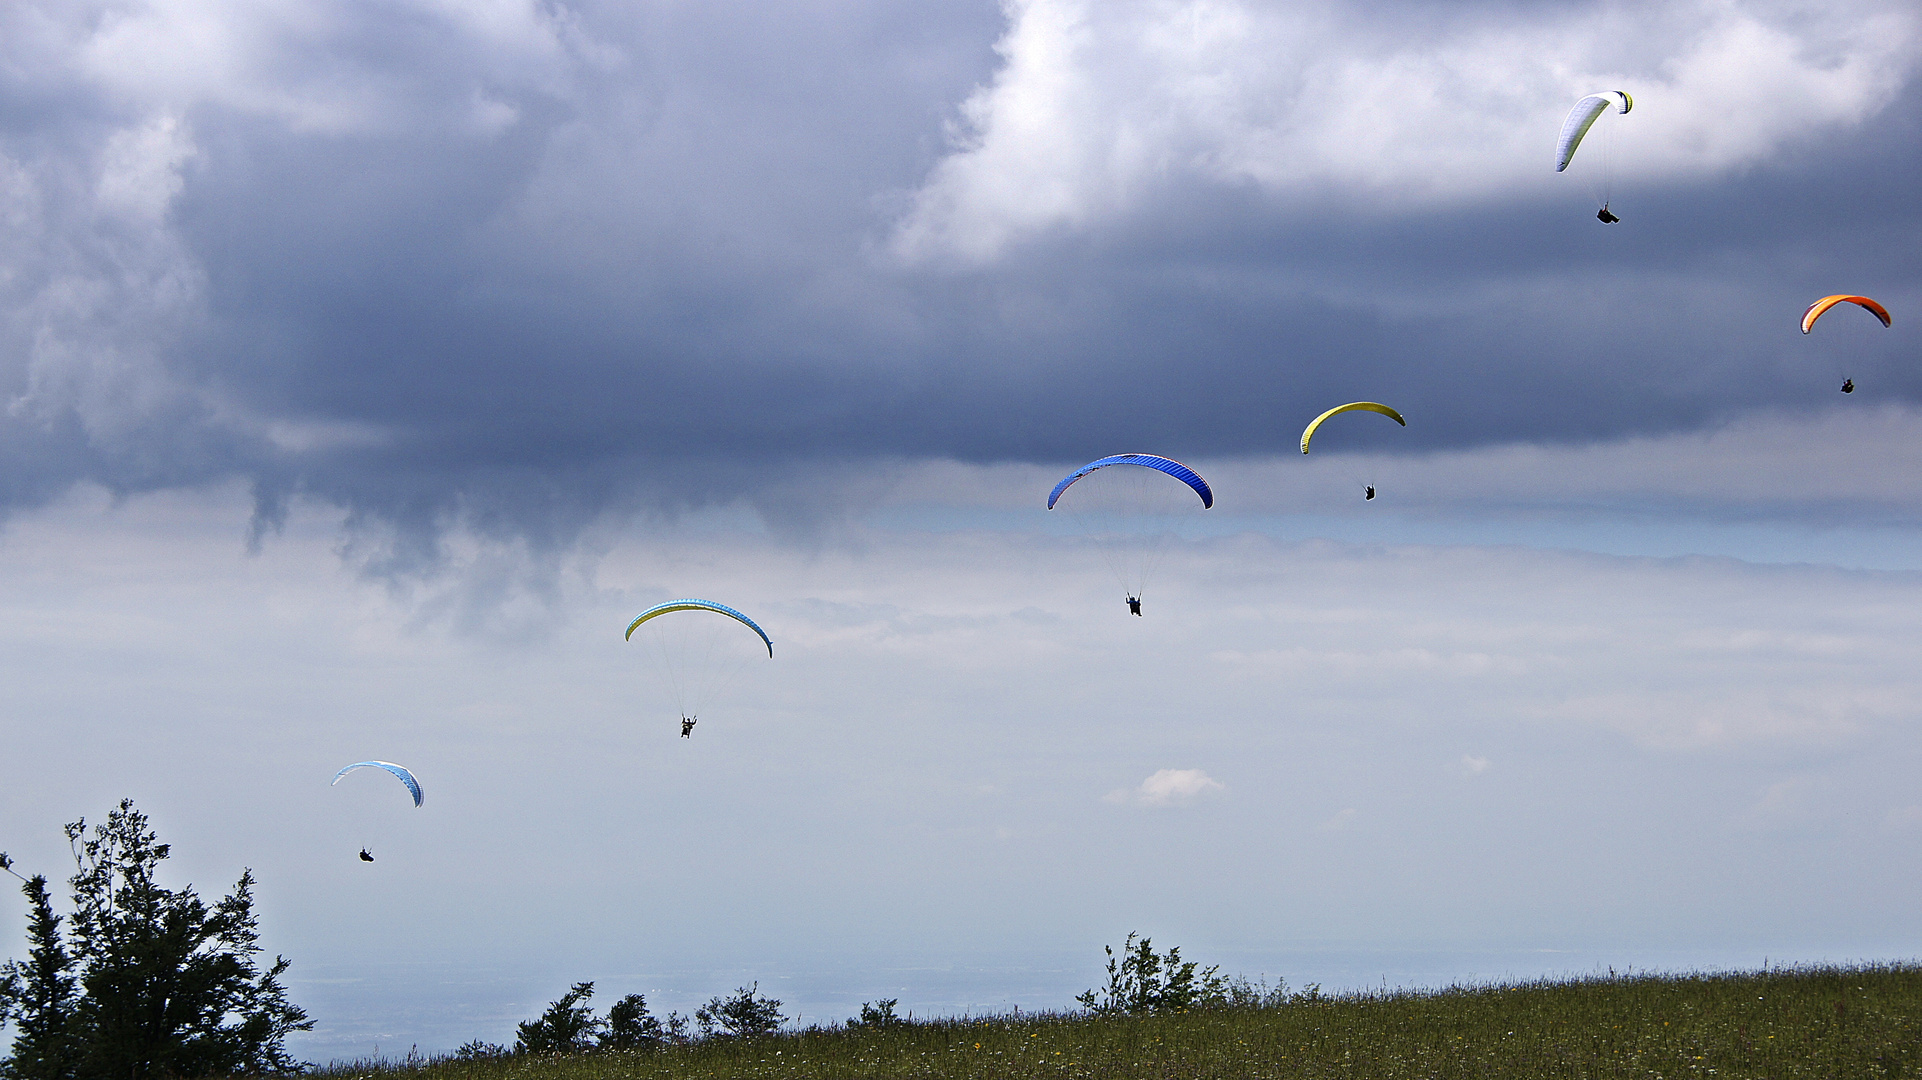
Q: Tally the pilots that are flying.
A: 6